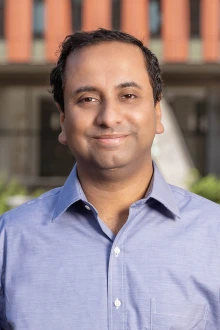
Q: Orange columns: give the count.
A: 6